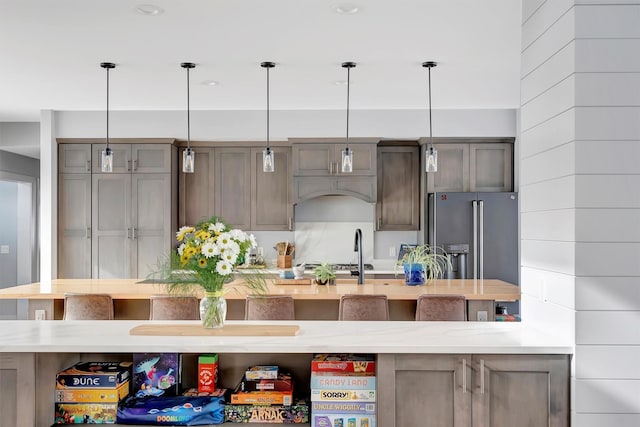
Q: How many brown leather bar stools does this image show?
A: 5